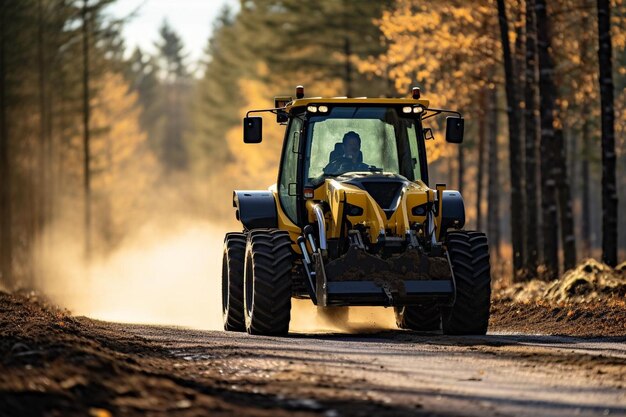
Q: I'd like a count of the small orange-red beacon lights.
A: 2